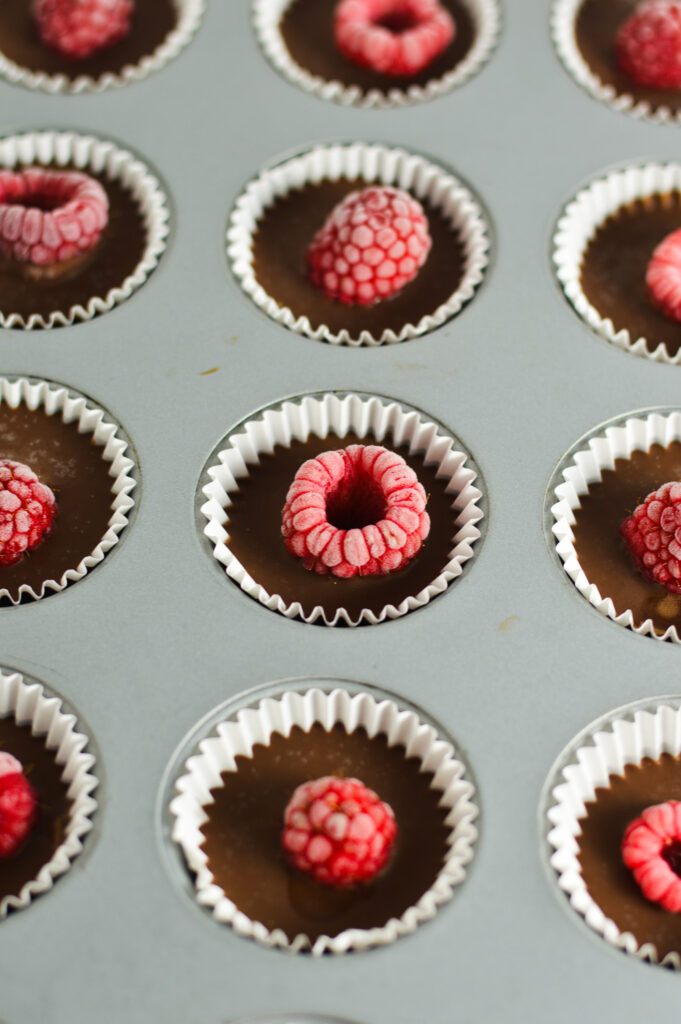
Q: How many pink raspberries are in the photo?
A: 12